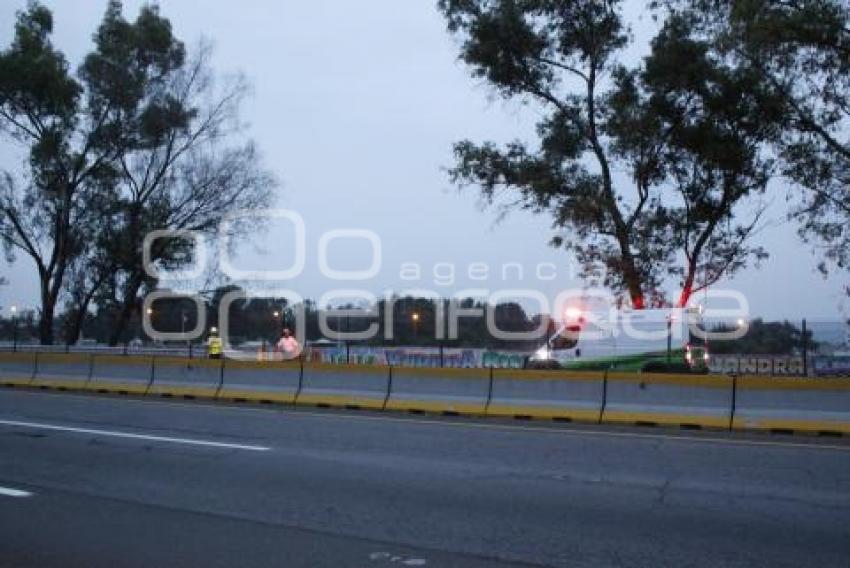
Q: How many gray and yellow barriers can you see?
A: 10